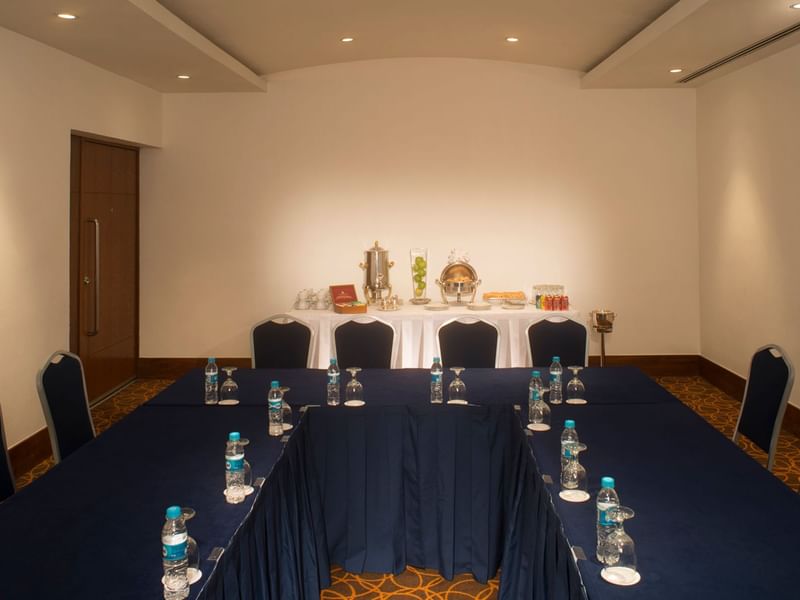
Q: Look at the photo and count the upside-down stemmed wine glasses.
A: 10